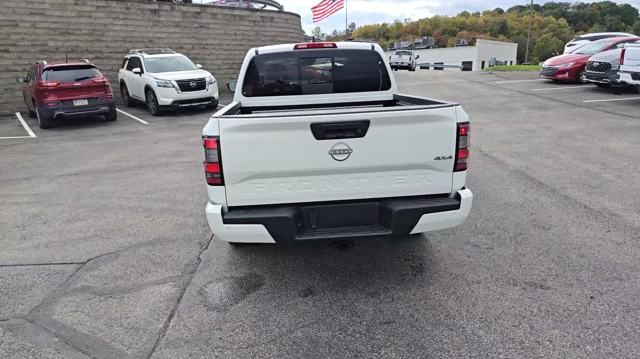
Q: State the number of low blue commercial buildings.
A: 0